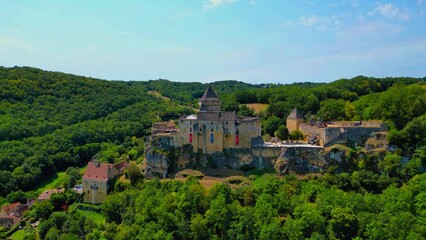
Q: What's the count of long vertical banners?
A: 3